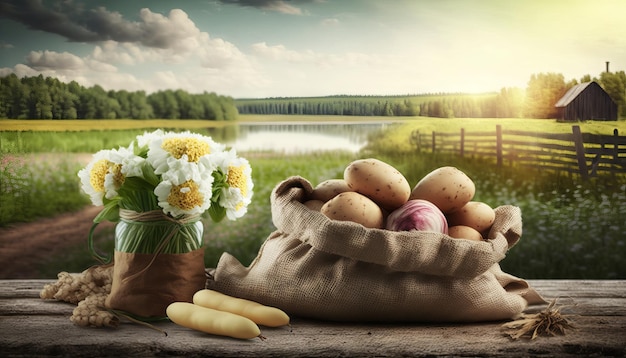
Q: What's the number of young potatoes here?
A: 7